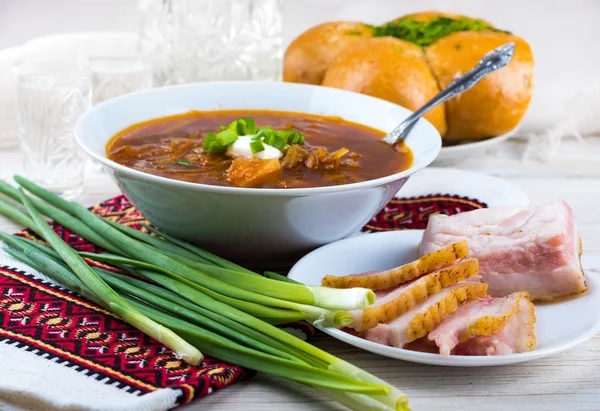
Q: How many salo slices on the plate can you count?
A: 5